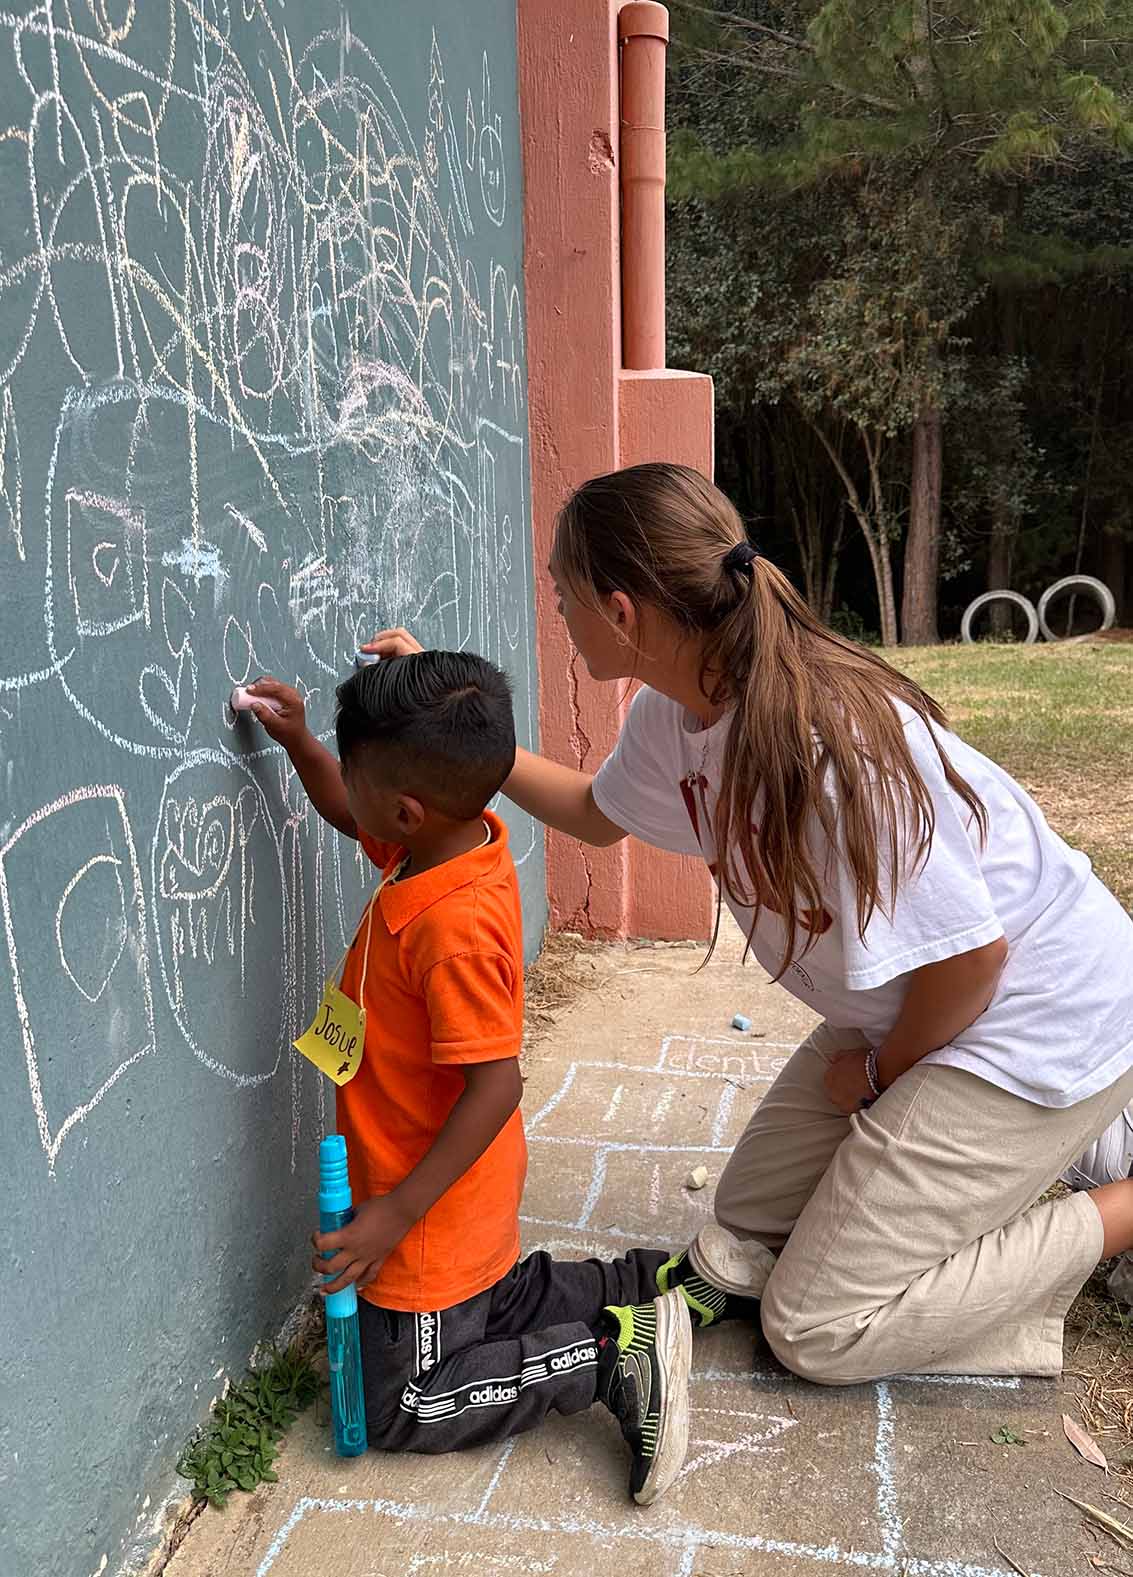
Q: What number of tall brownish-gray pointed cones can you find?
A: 0